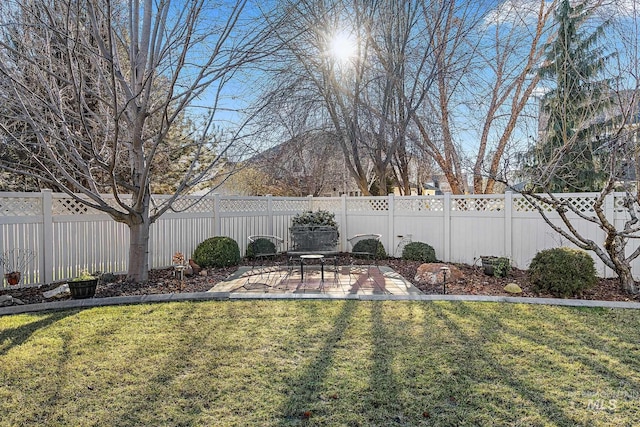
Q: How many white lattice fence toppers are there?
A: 11